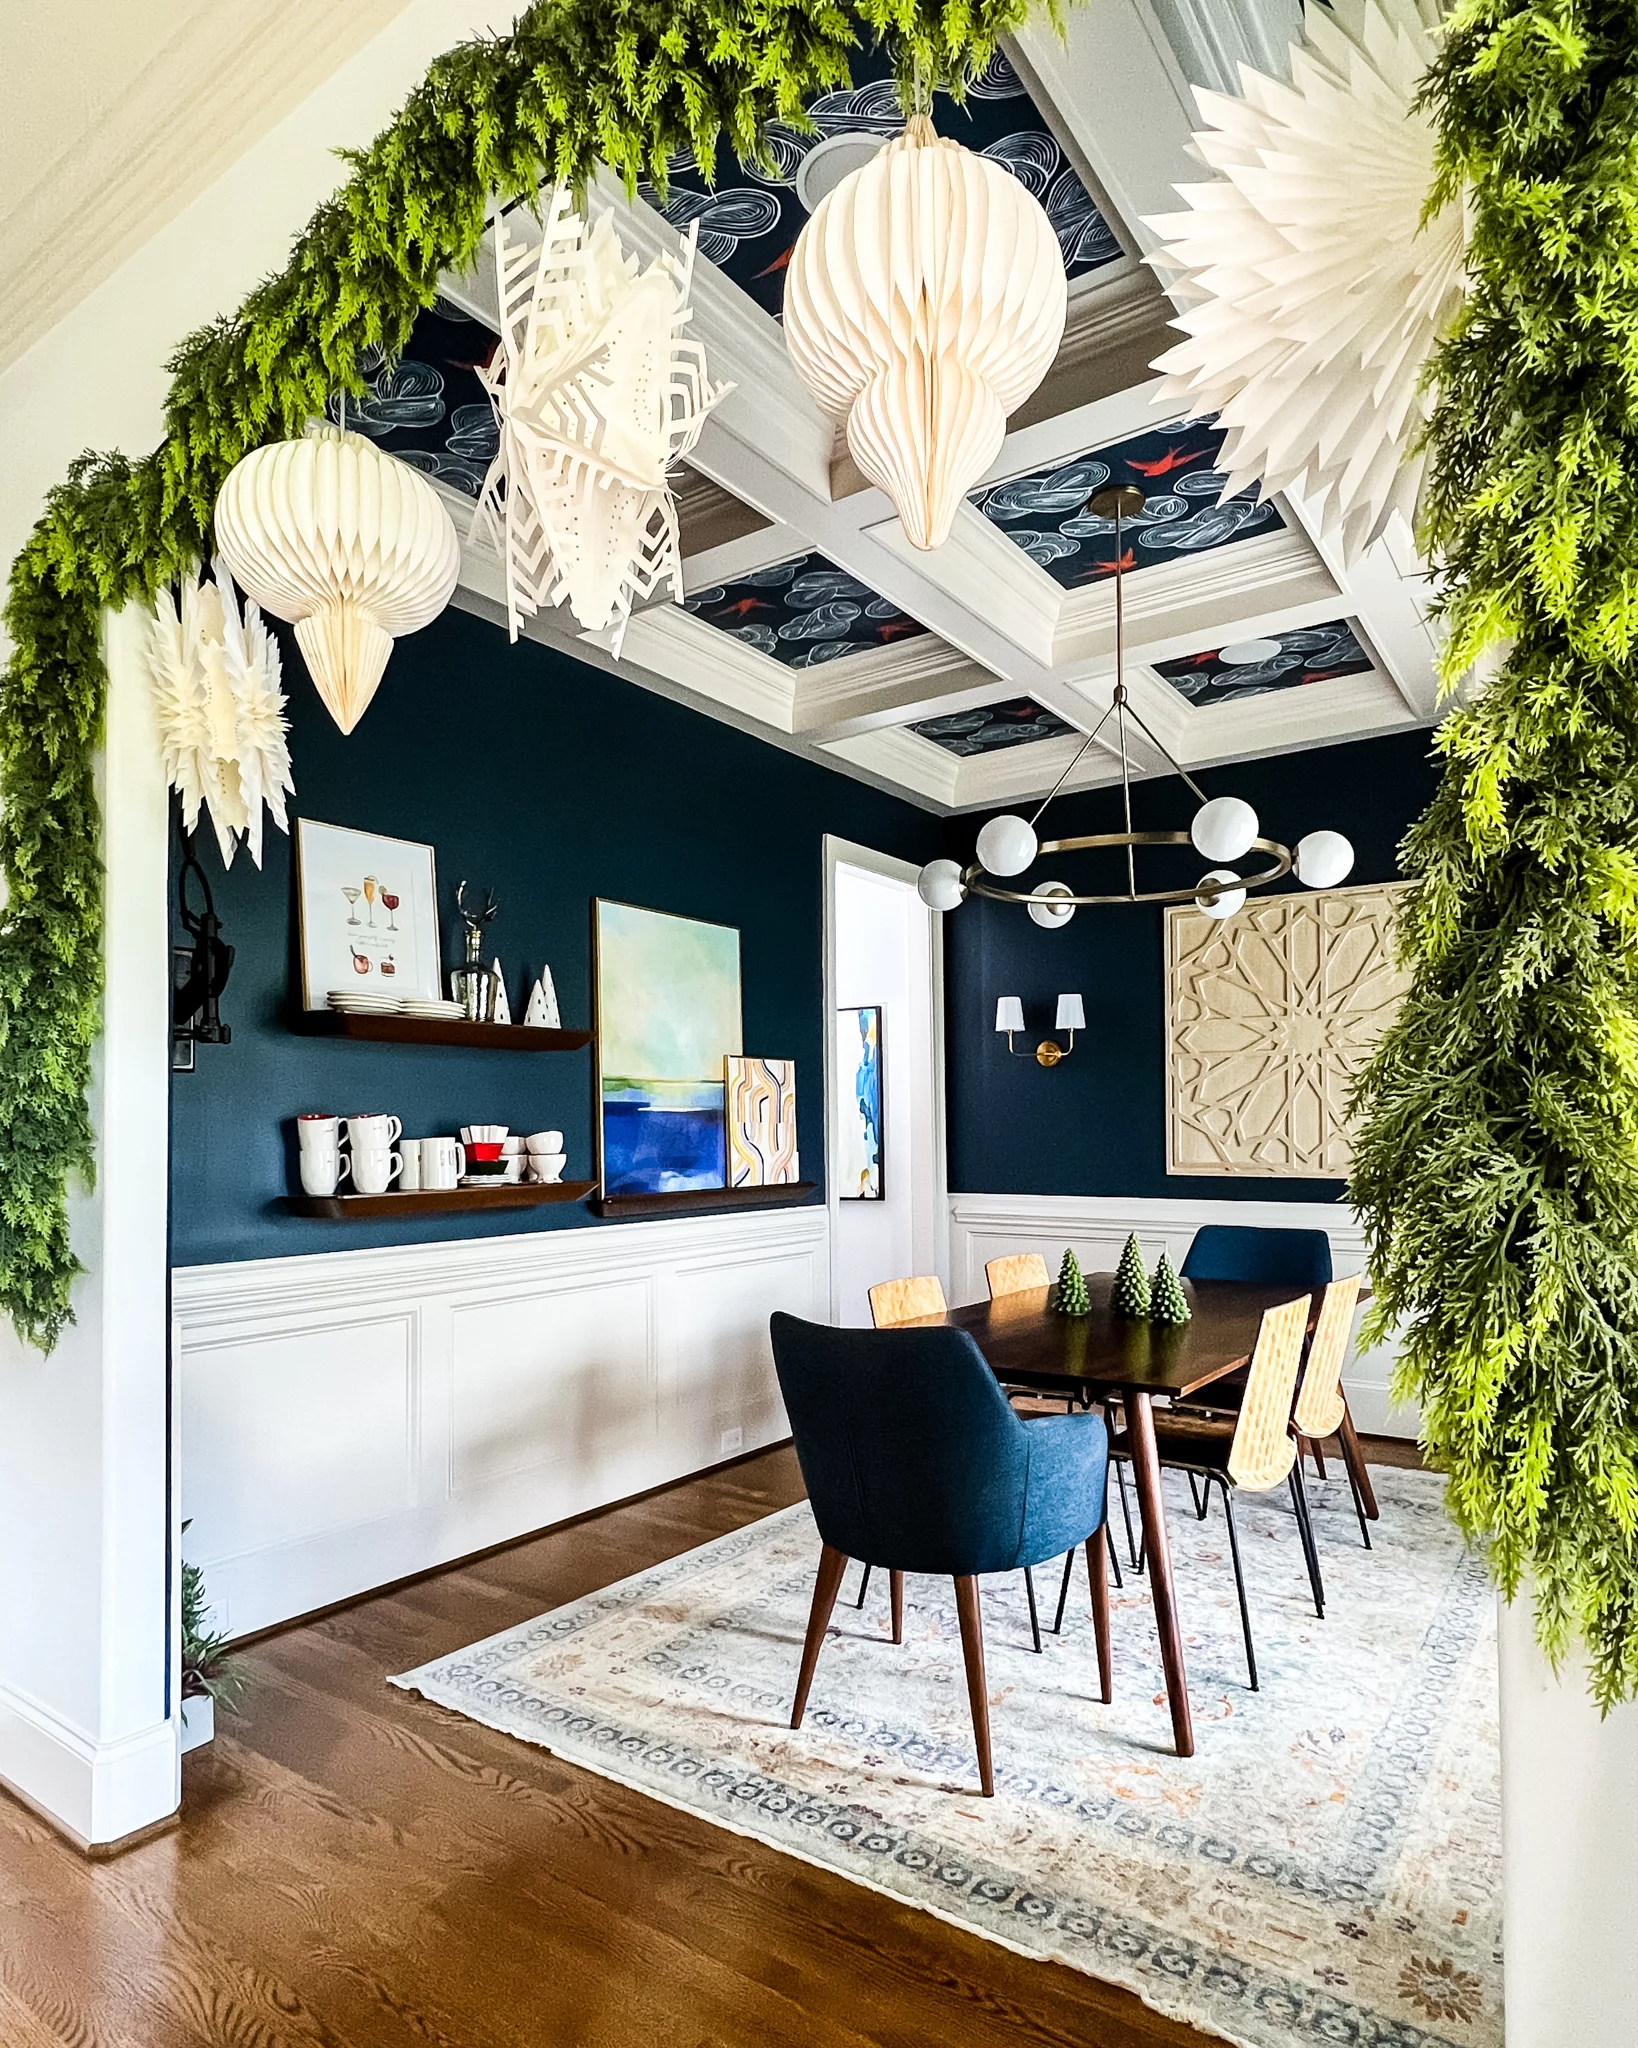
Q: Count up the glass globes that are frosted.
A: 6